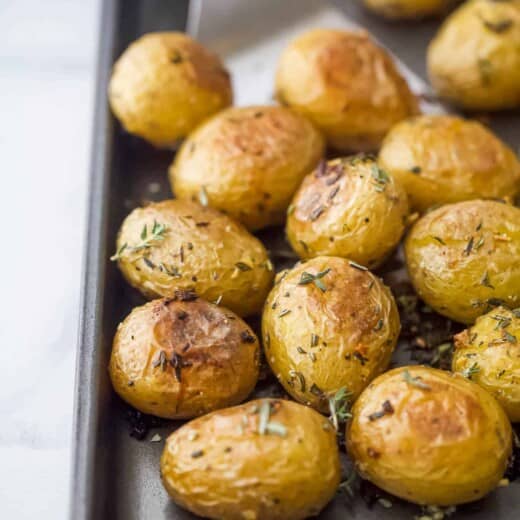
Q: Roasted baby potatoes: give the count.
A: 14